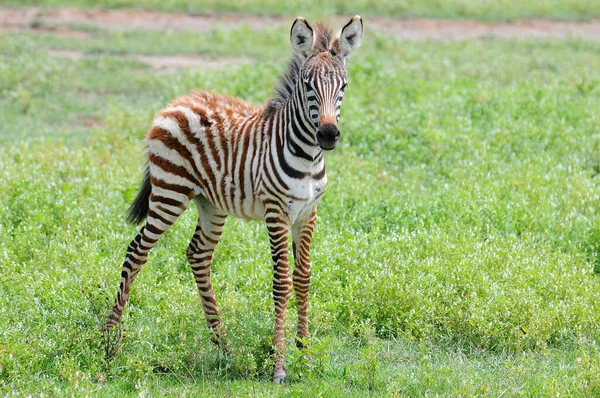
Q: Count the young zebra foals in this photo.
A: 1